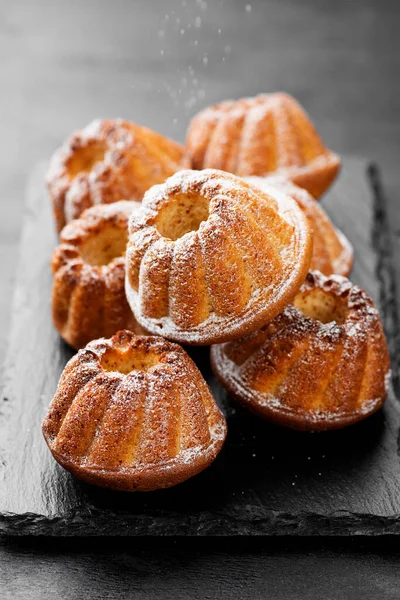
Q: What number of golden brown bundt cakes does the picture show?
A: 7